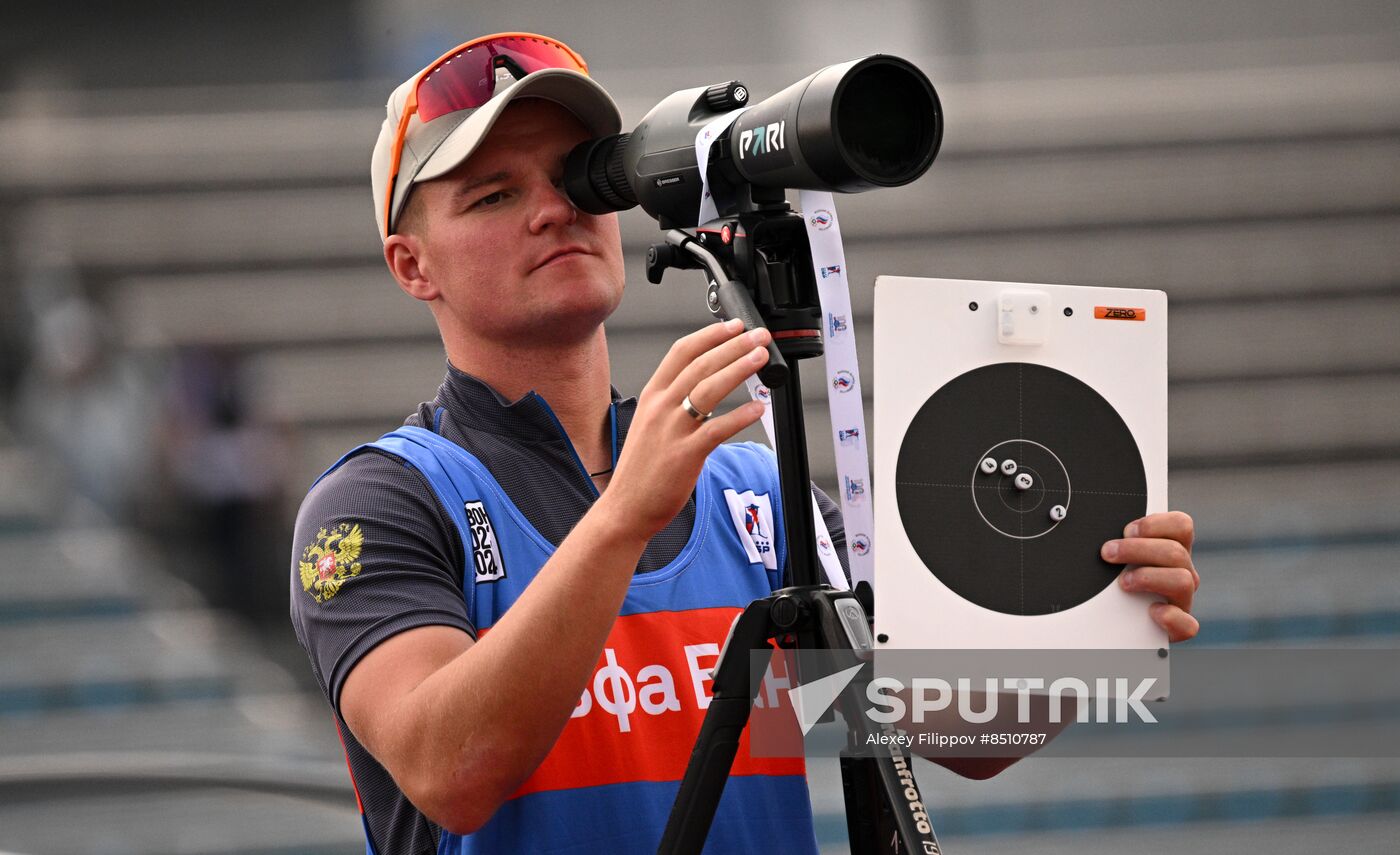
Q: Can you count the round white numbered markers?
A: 4